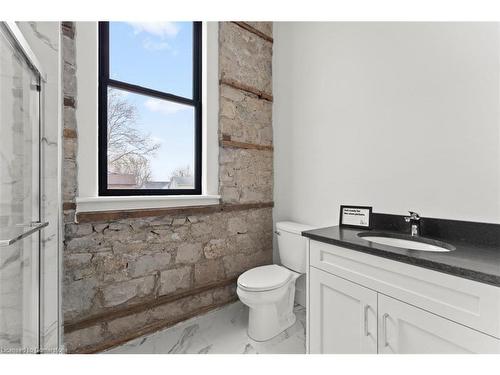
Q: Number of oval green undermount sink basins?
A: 0